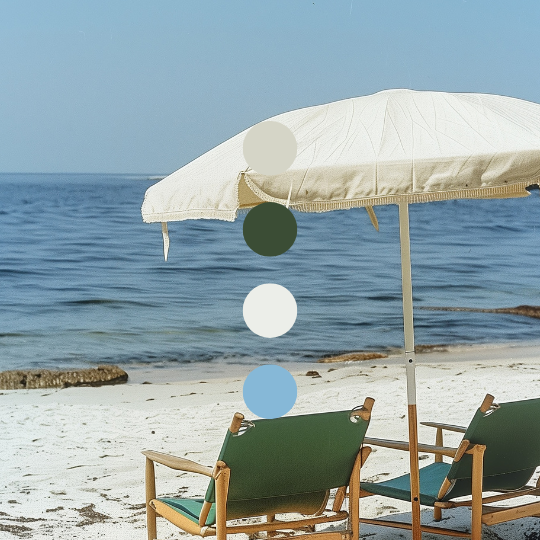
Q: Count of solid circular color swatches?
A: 4